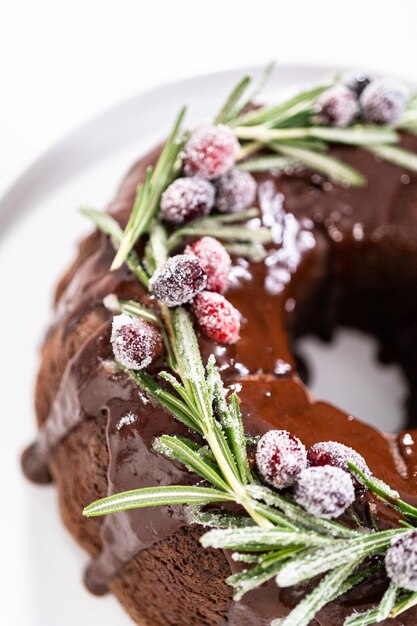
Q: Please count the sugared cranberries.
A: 14